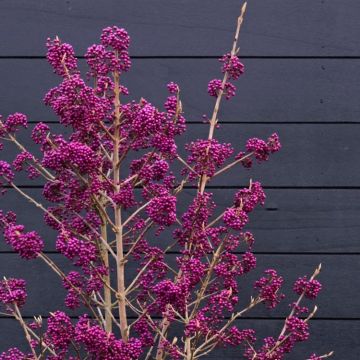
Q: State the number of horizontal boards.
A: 6